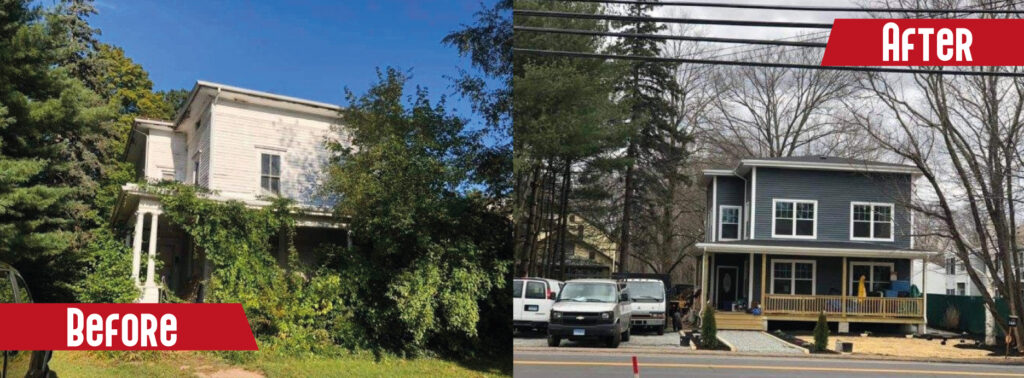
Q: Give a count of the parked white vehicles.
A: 3